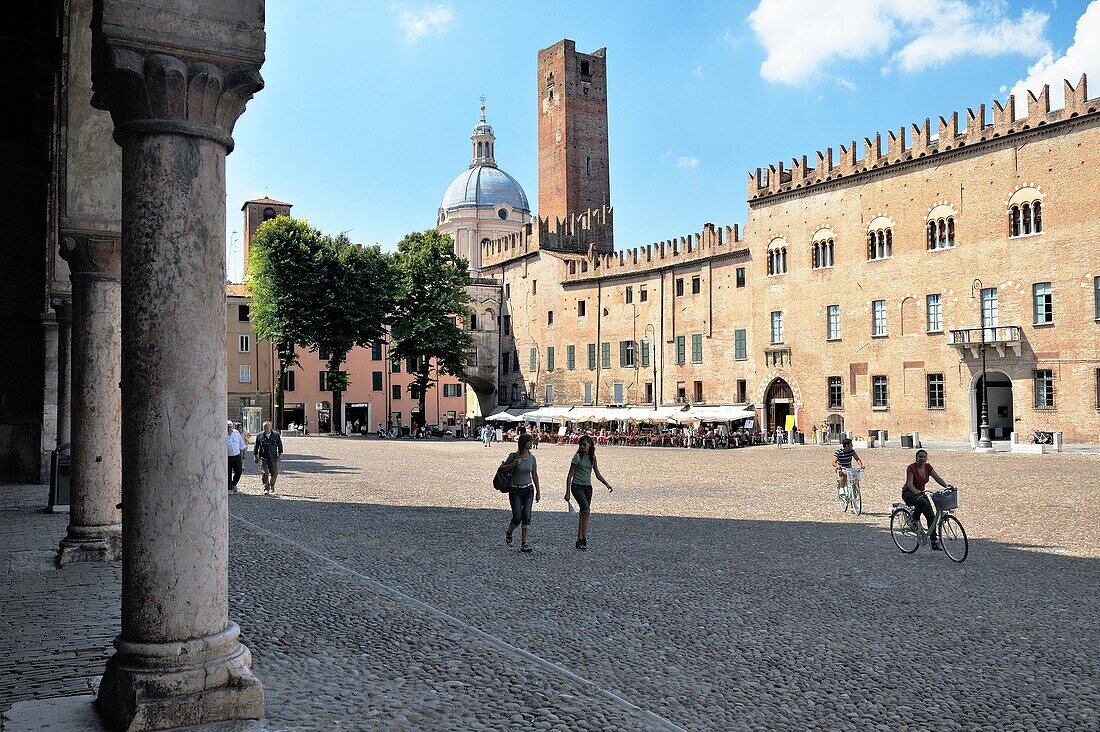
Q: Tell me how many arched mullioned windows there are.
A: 5